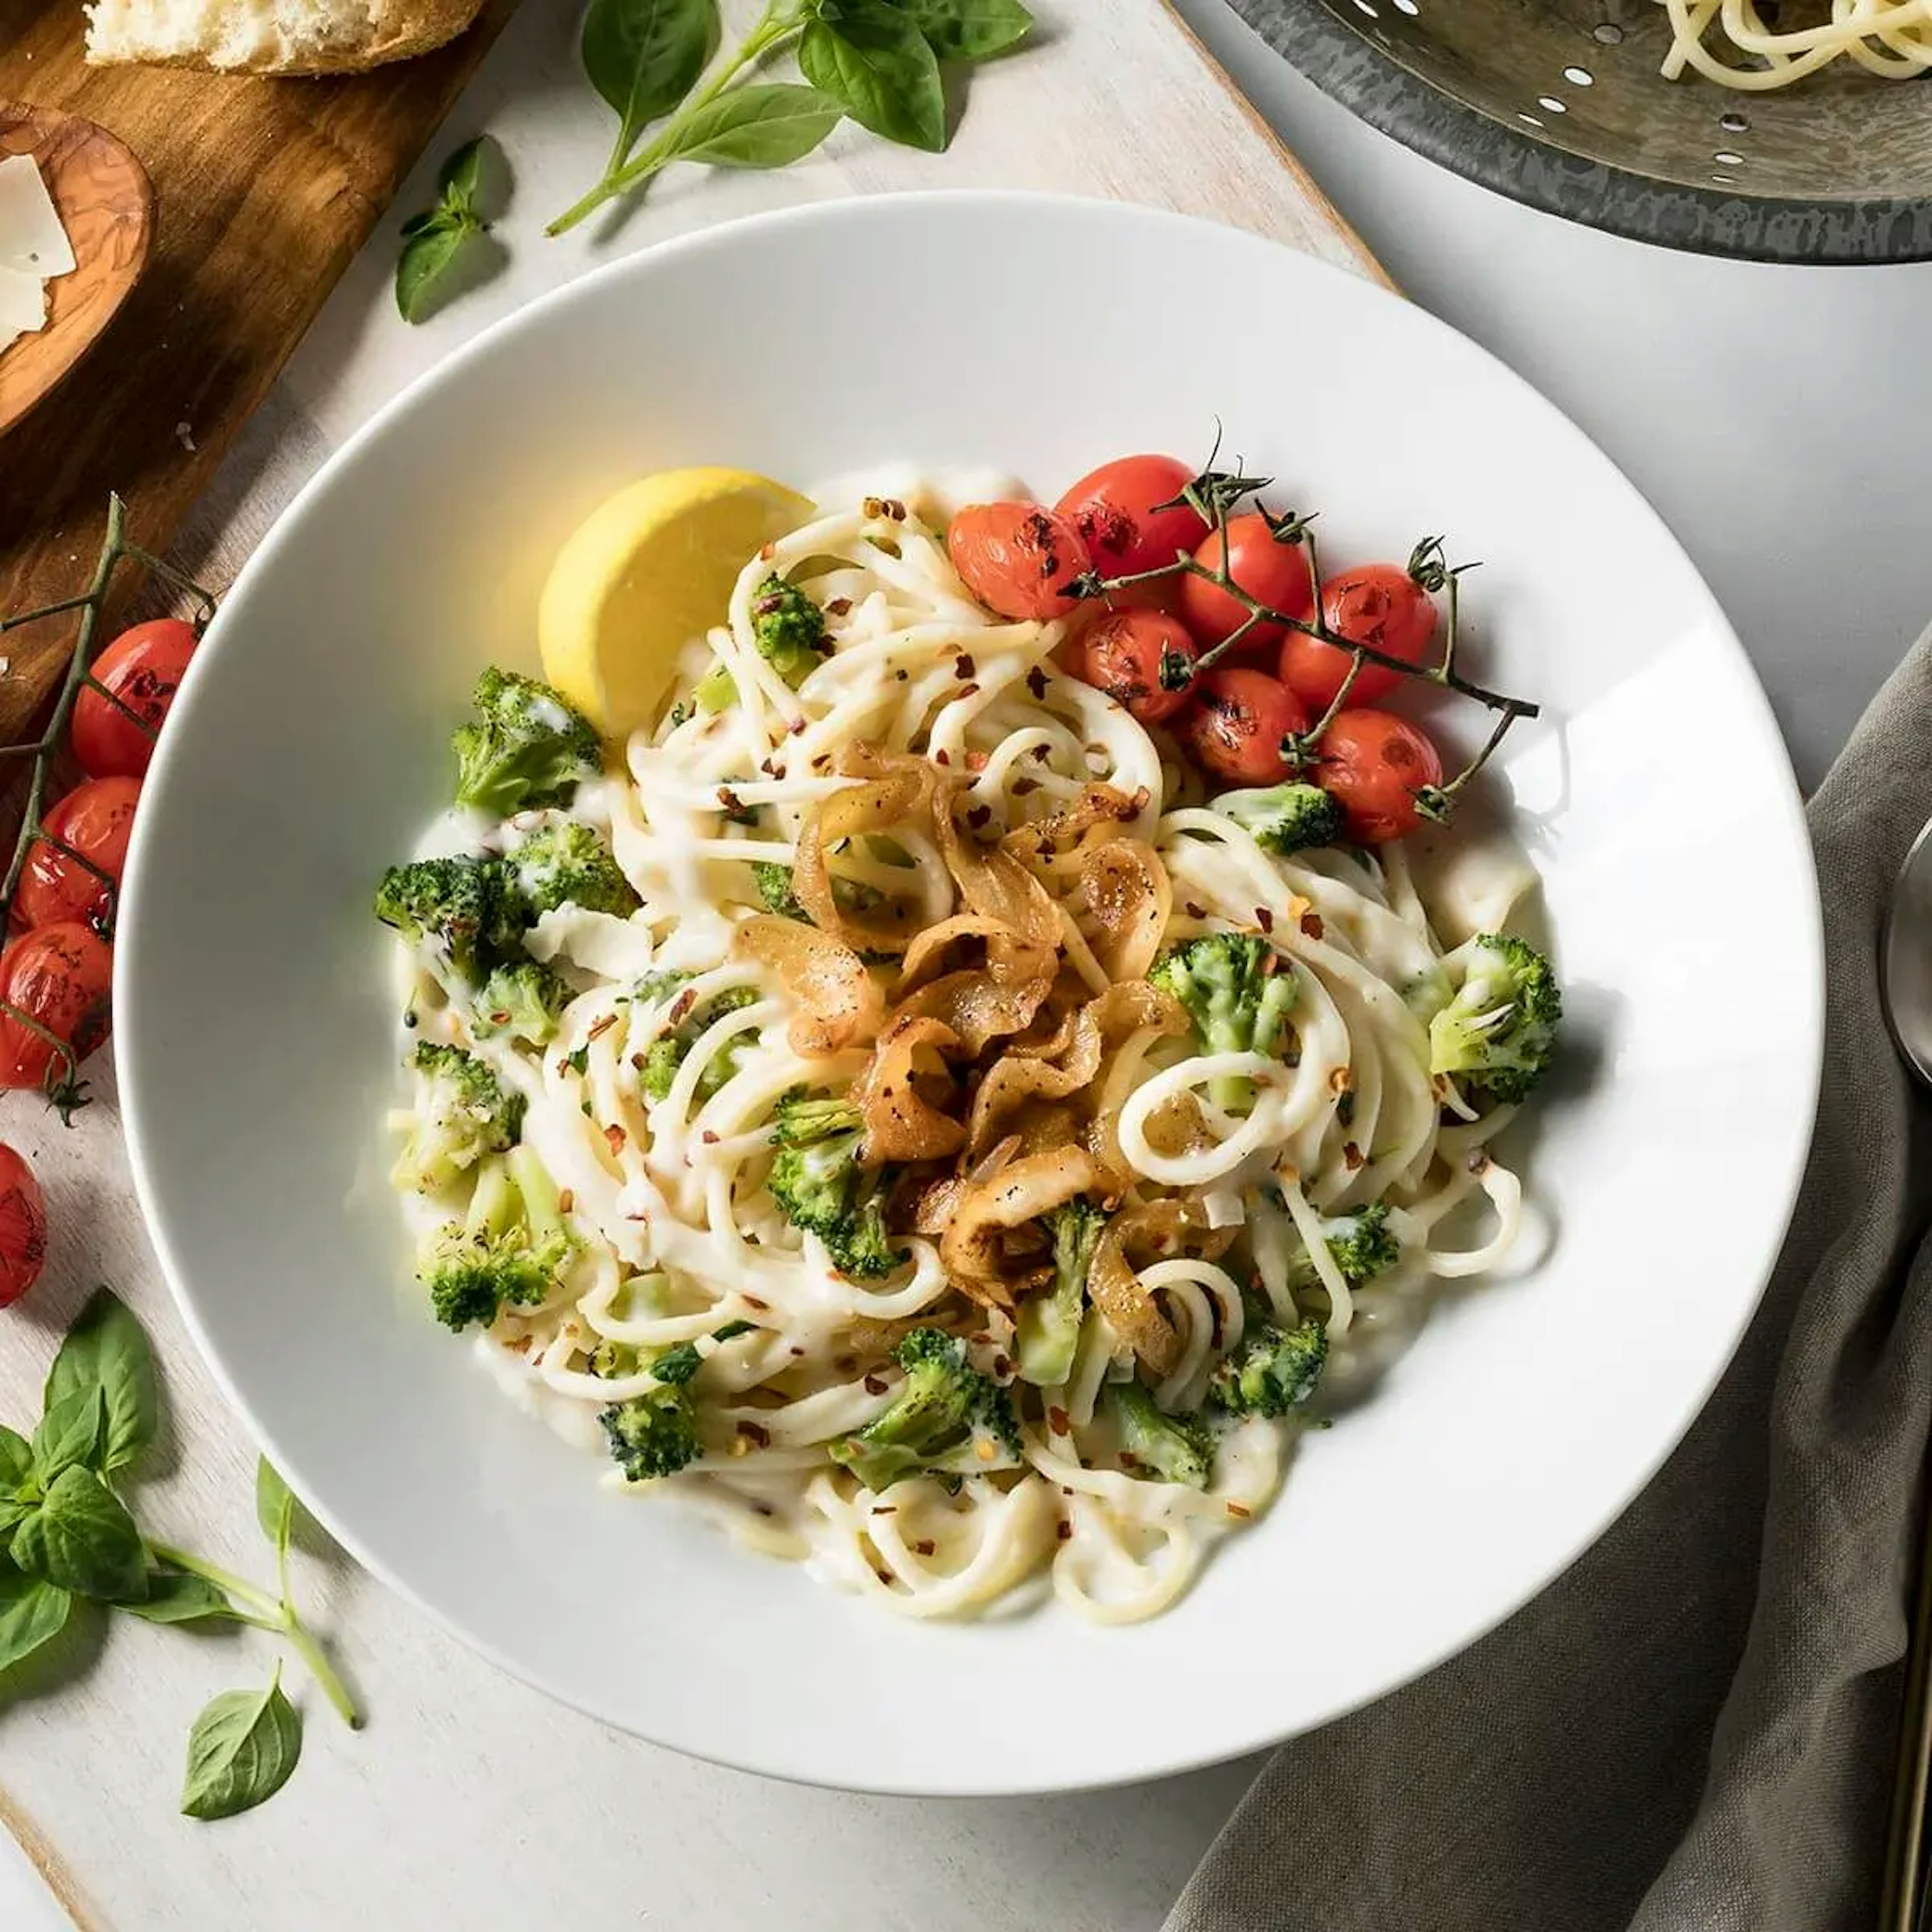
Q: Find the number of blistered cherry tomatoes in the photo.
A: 11